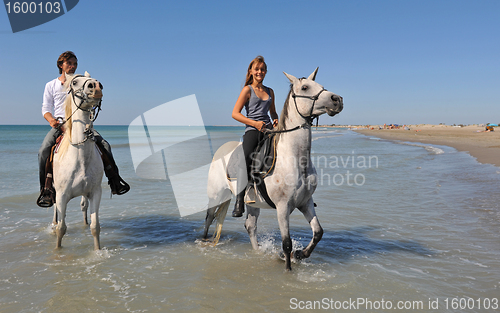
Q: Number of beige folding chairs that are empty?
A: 0